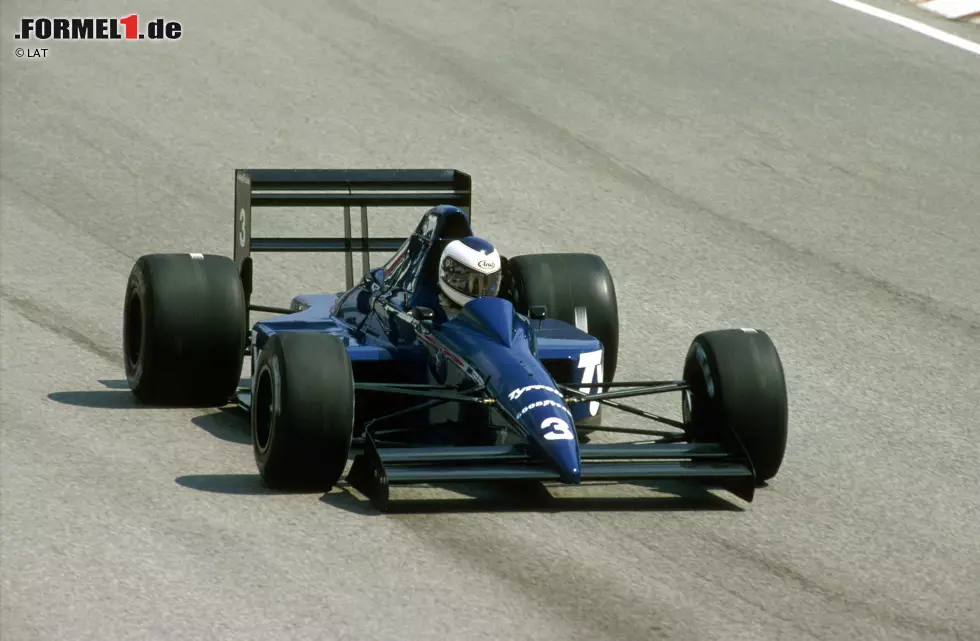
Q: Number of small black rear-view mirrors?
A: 2